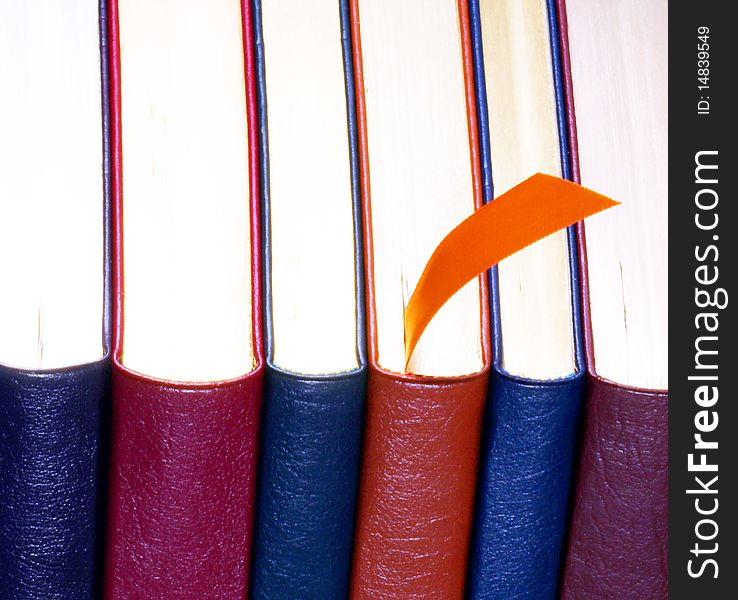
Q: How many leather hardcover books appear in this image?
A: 6